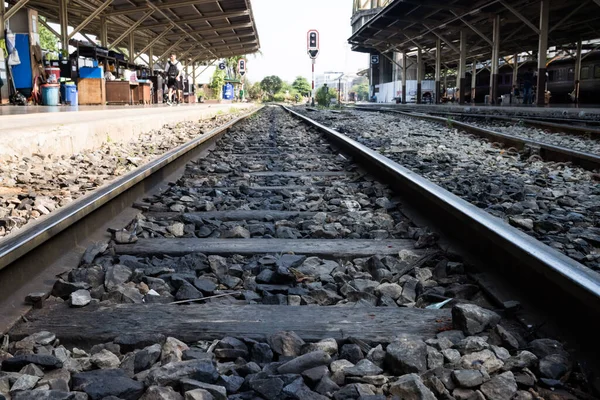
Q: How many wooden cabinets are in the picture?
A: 3